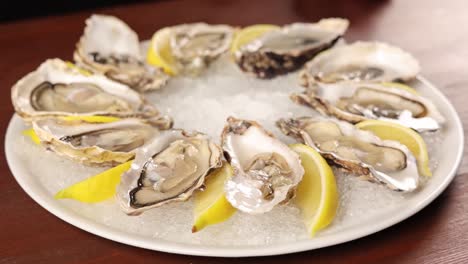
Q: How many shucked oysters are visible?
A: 10